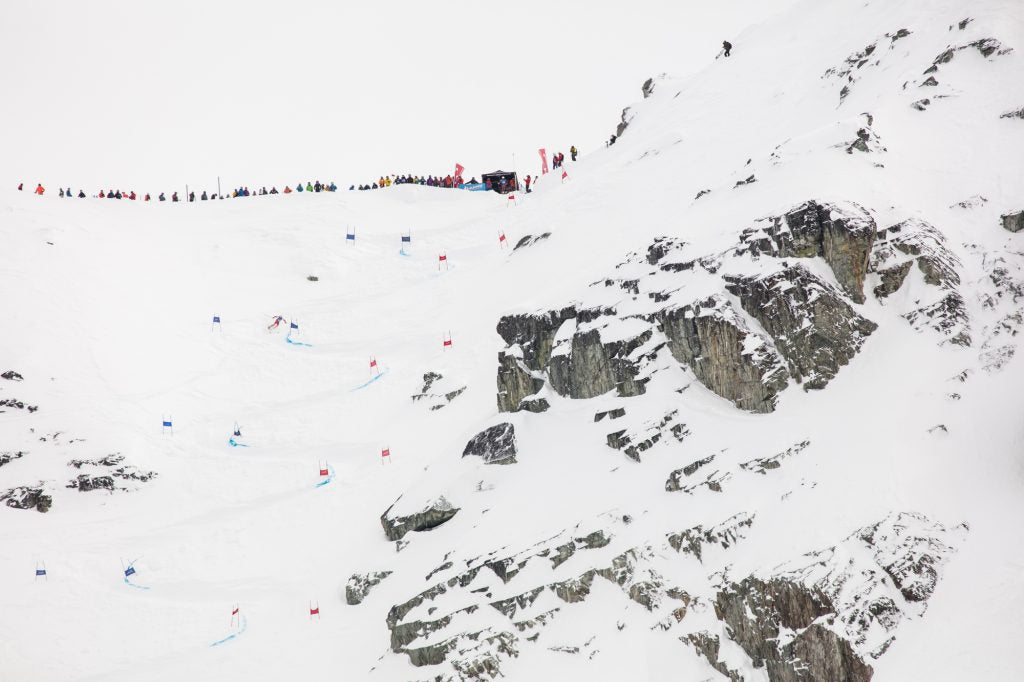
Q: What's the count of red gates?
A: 10